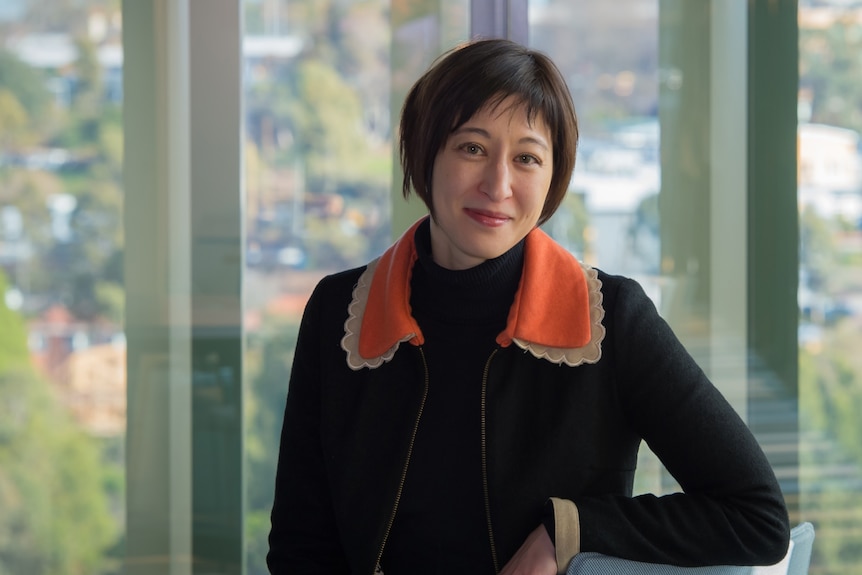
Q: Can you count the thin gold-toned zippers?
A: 2